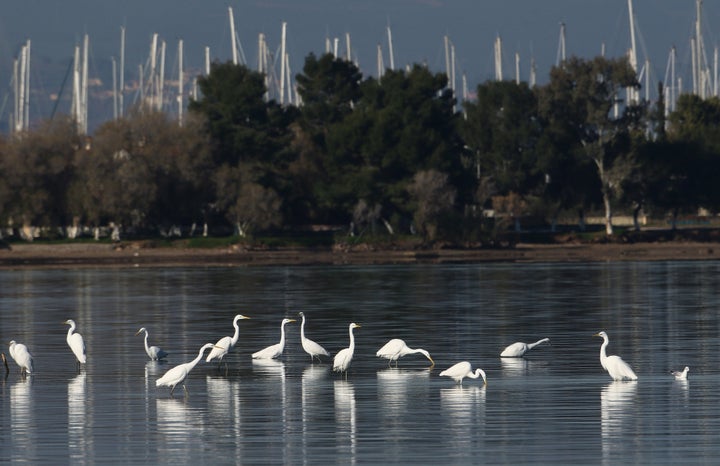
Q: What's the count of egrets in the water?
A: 12